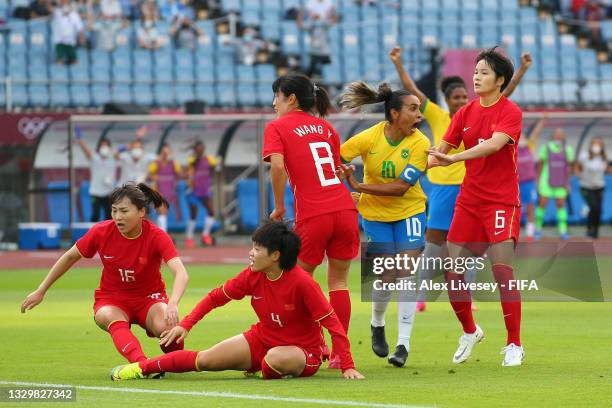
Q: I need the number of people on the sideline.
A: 7